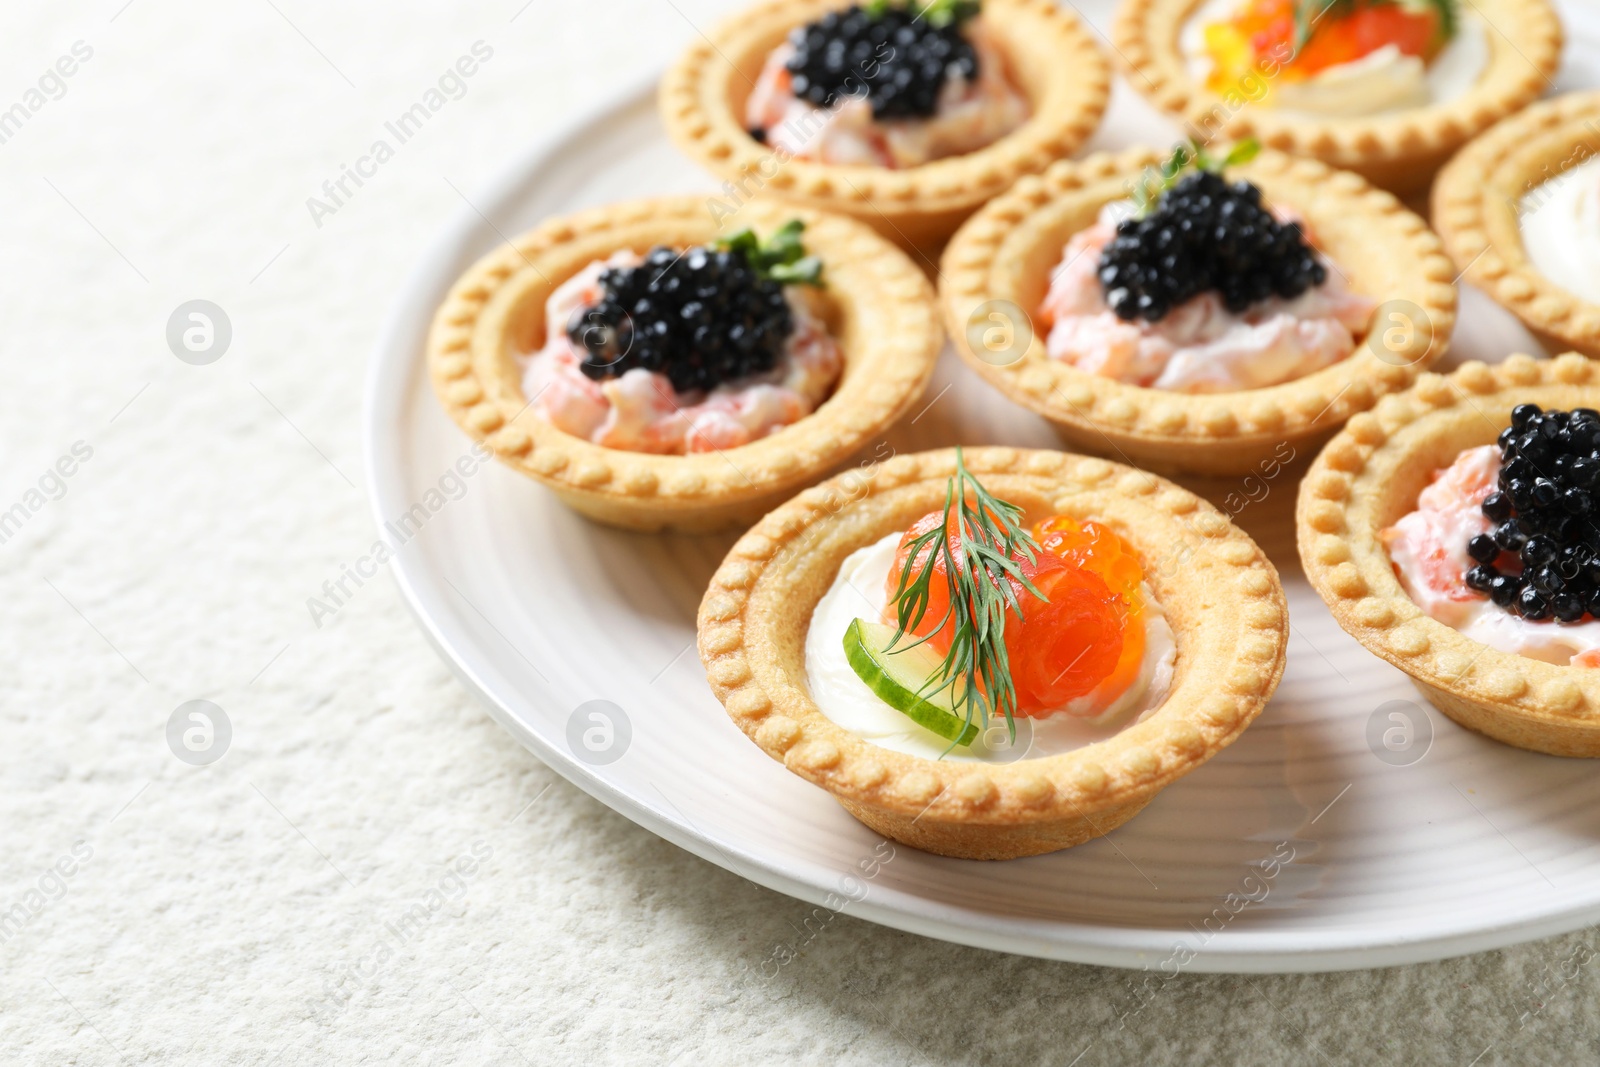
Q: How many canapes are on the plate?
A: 7